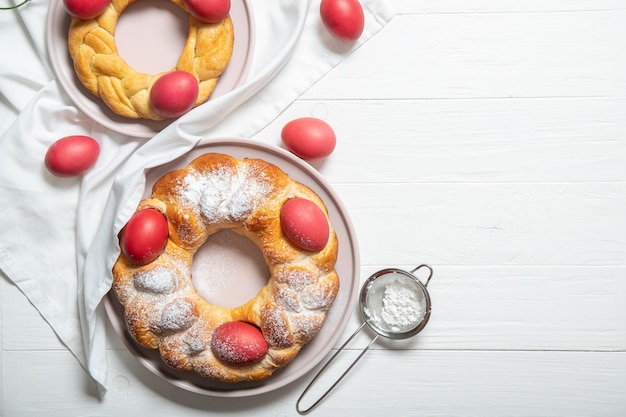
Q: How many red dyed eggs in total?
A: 9